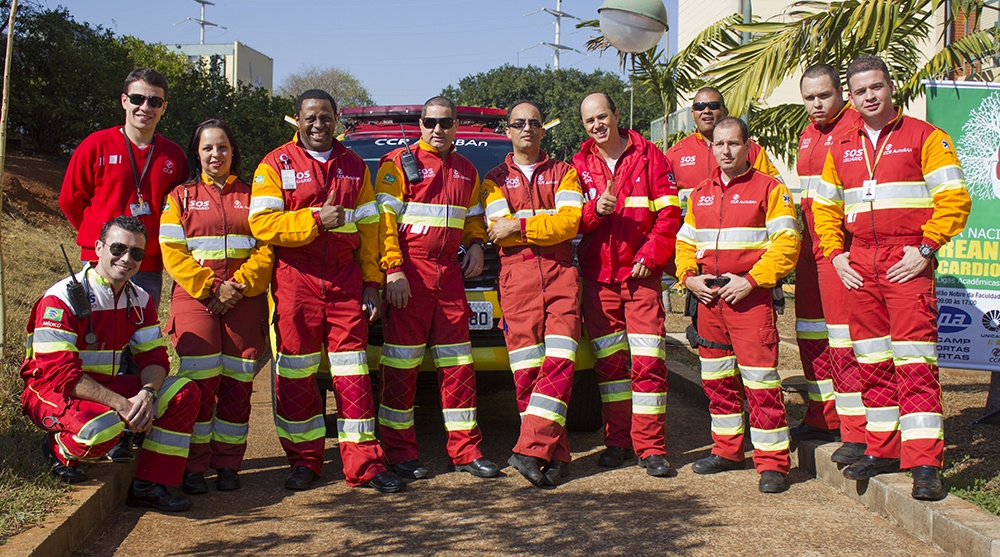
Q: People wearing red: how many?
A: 11